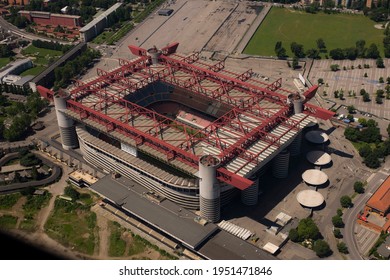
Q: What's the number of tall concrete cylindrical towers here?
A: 4